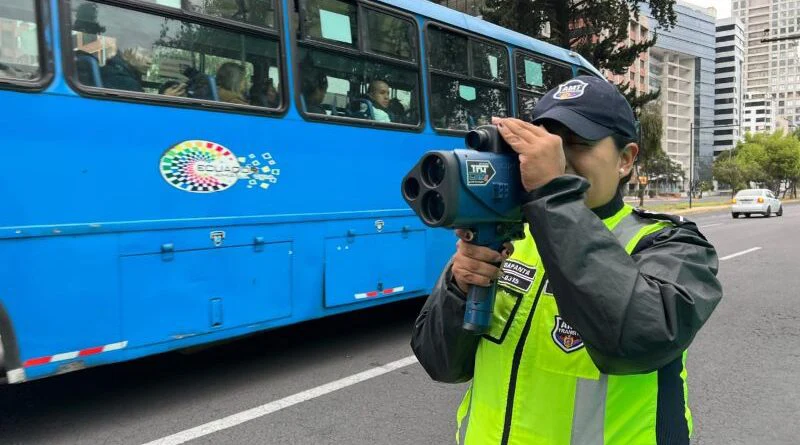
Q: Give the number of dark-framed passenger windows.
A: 5